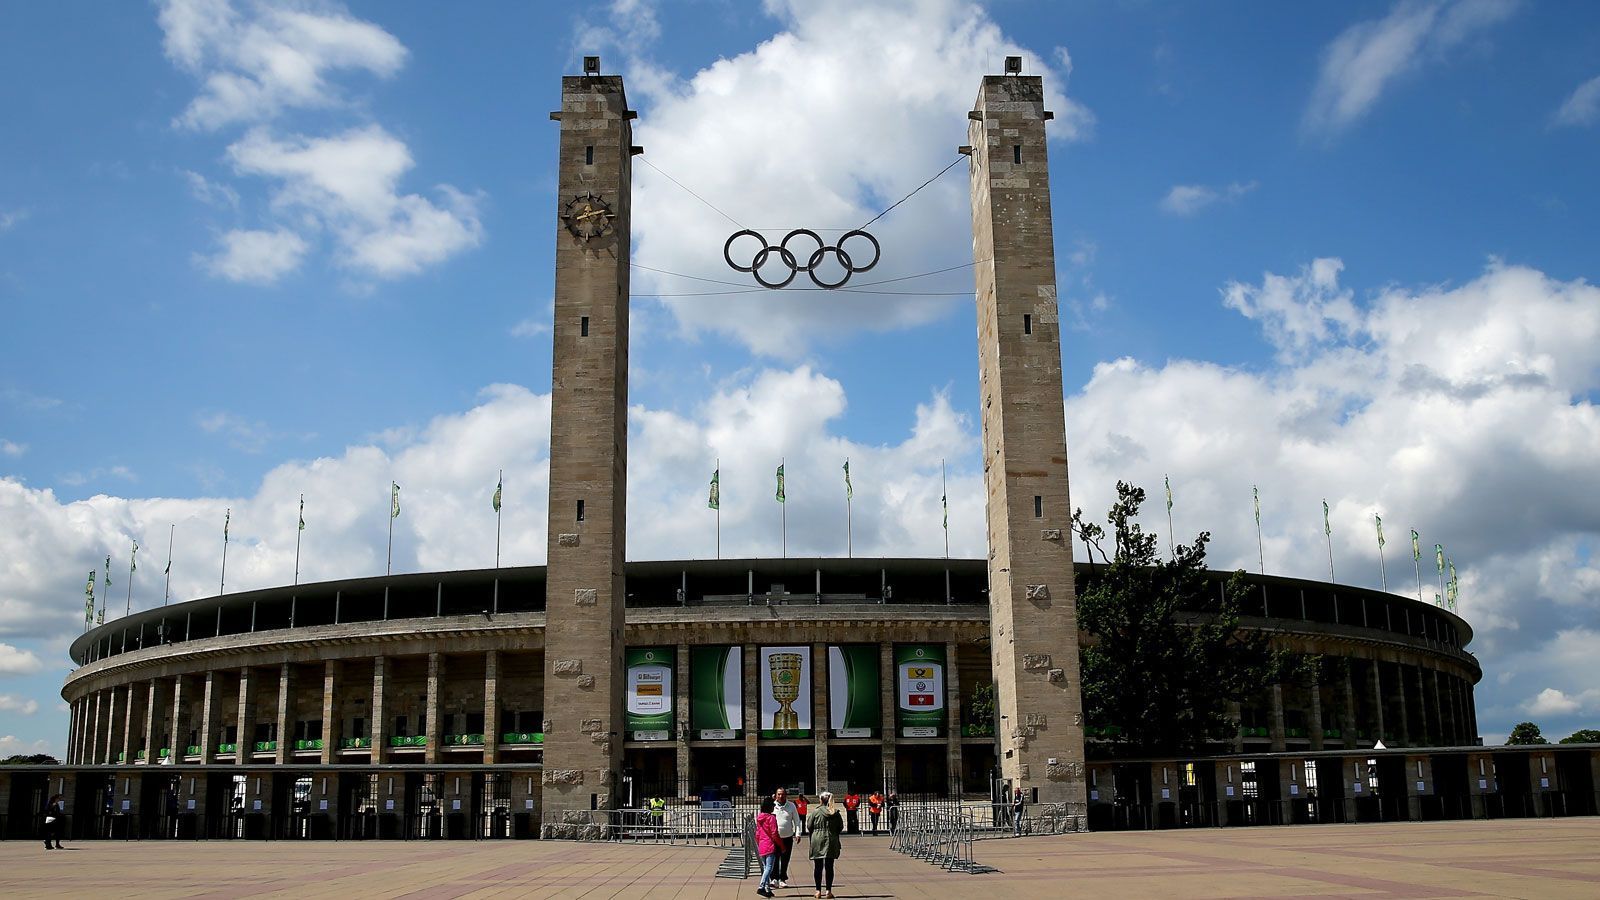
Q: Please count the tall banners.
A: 5